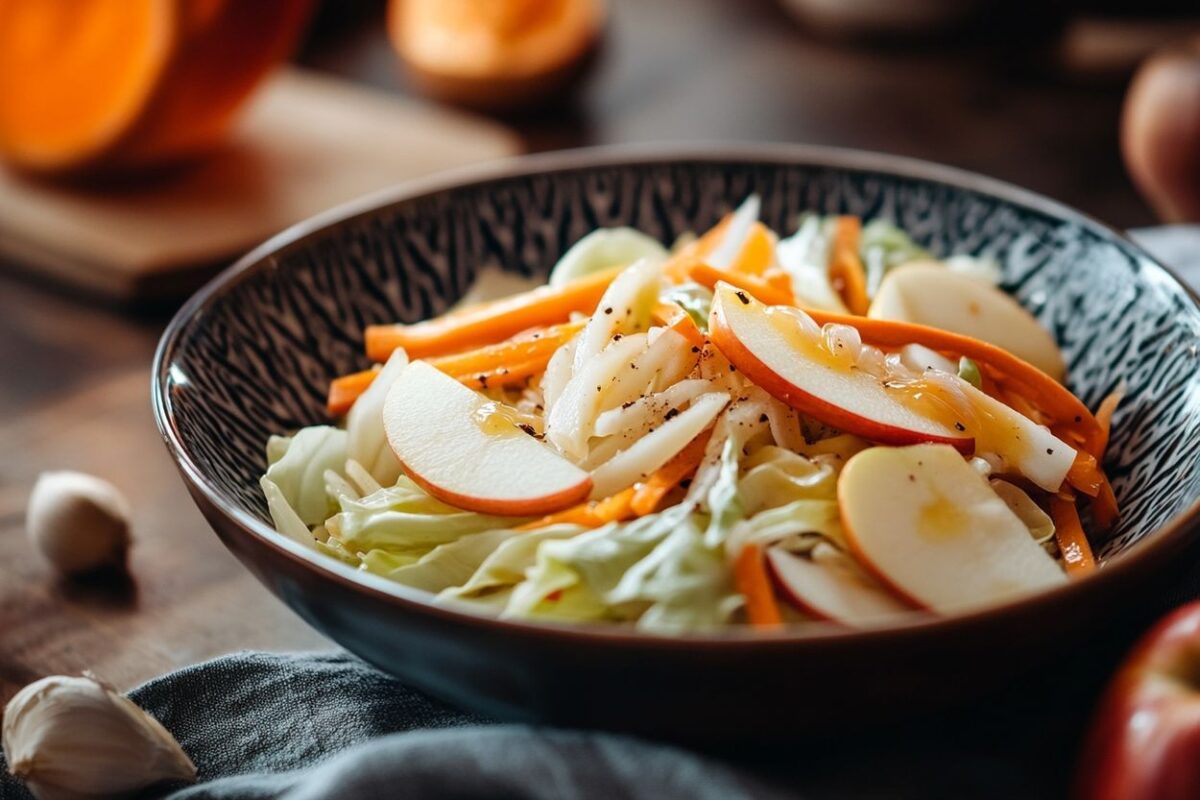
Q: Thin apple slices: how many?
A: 5